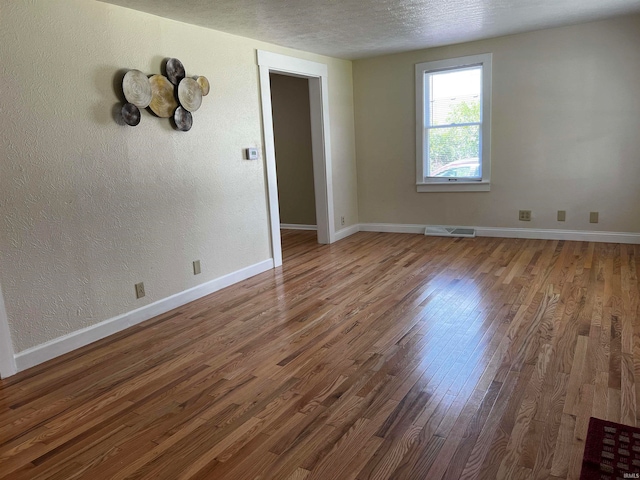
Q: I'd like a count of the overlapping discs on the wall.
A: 7